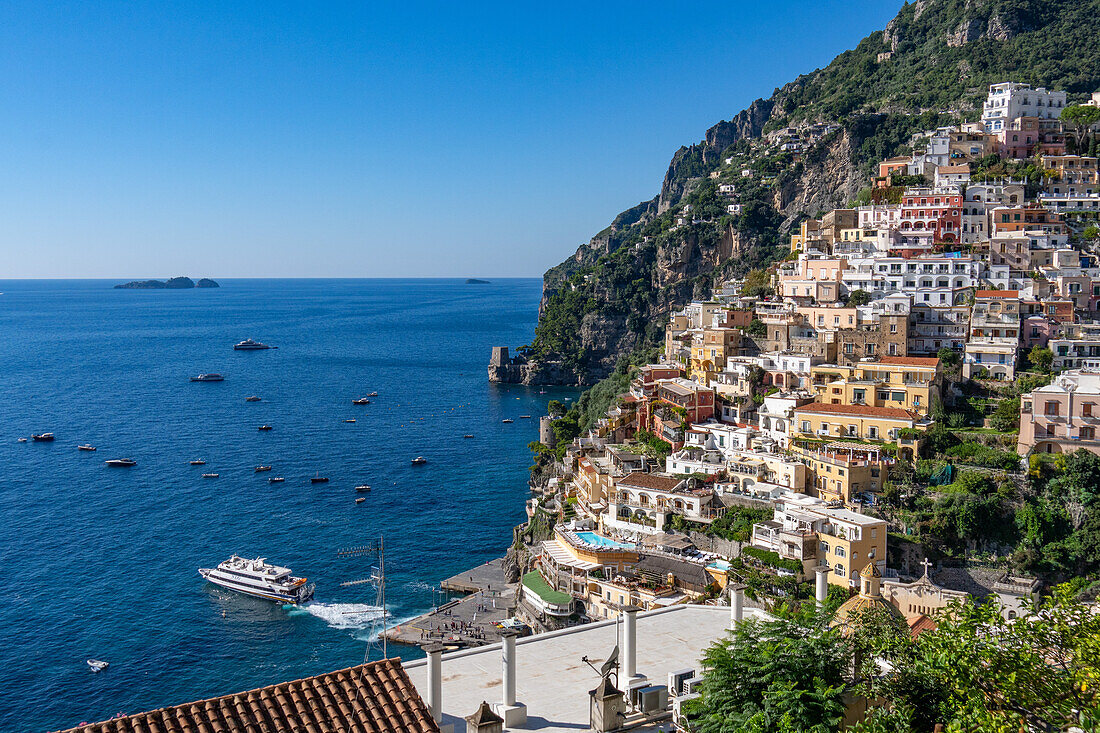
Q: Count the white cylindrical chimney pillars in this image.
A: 5